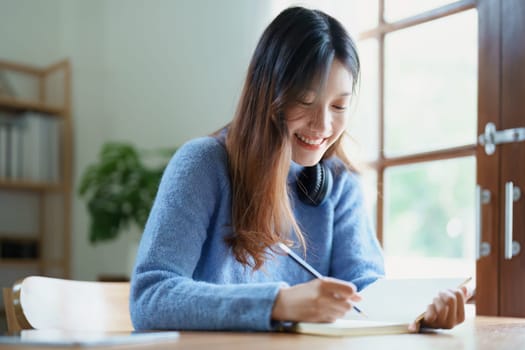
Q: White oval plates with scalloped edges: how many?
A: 0